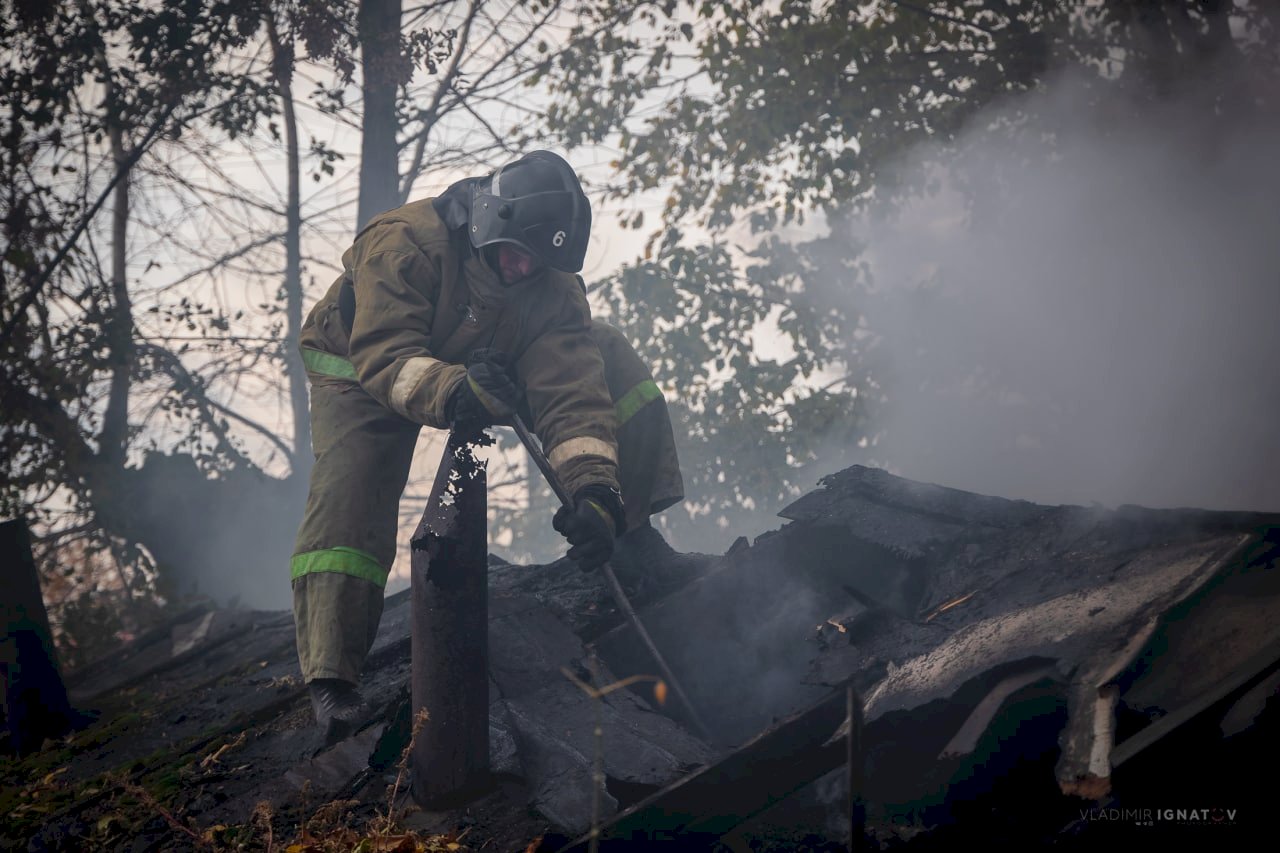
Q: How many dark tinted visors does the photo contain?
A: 1